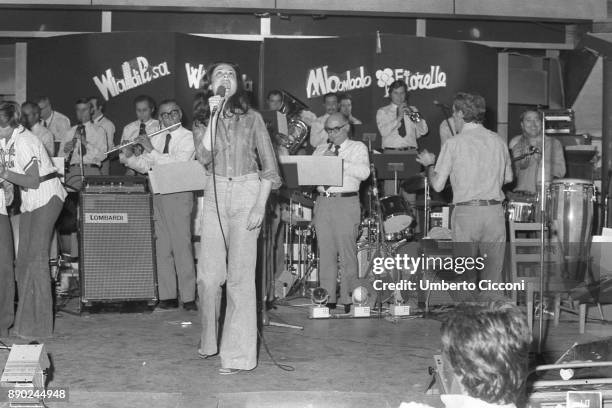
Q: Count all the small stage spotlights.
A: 3